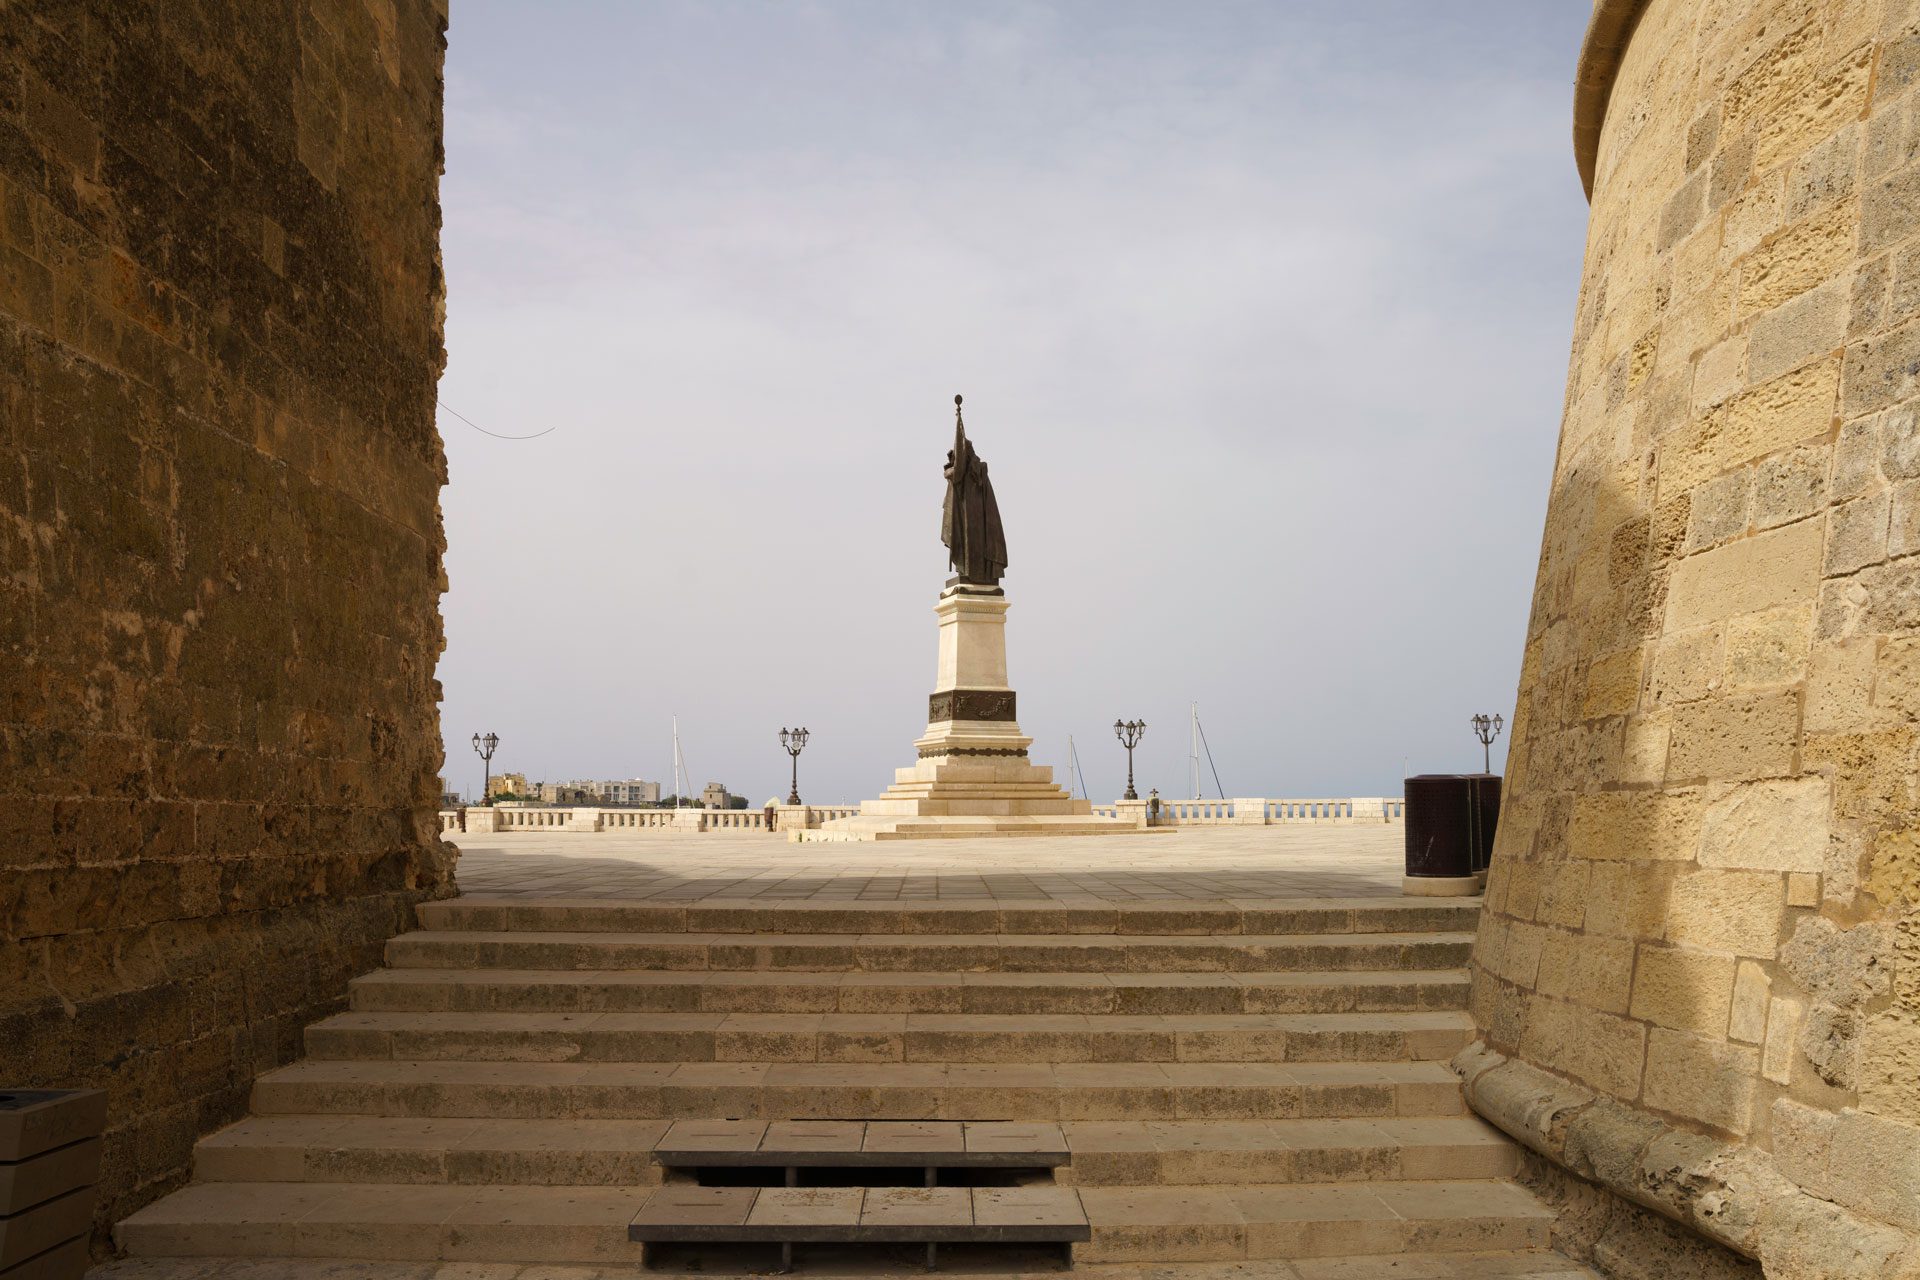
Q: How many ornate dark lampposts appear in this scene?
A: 4